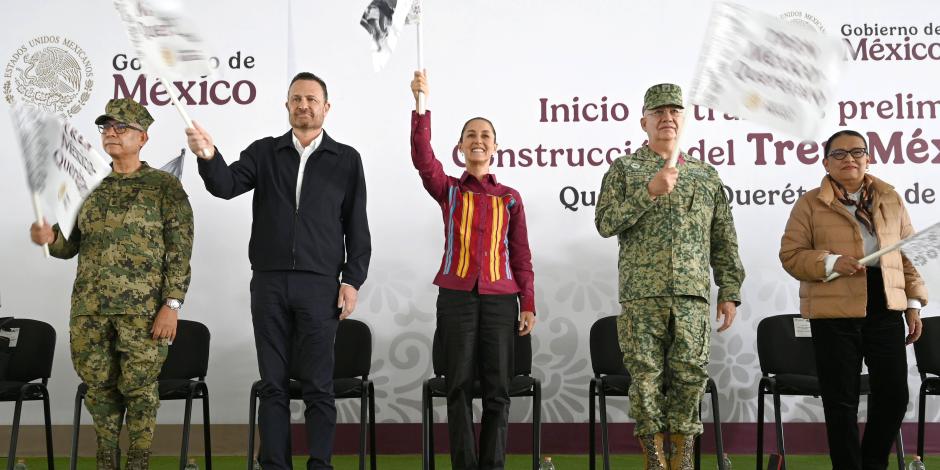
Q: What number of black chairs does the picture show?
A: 7